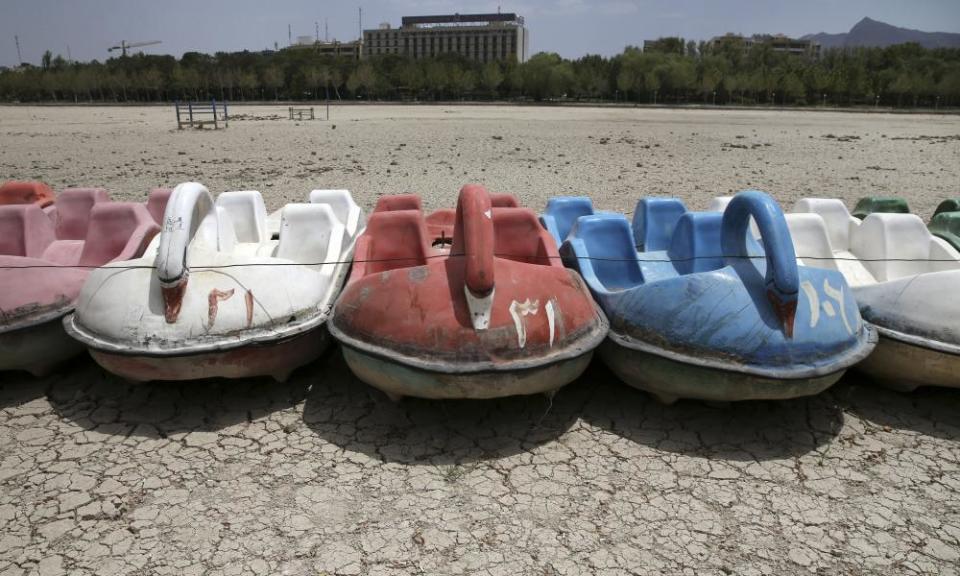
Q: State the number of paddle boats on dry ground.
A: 7